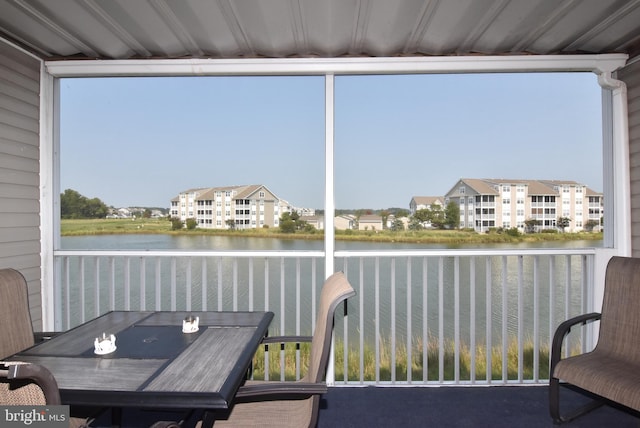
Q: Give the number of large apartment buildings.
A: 2